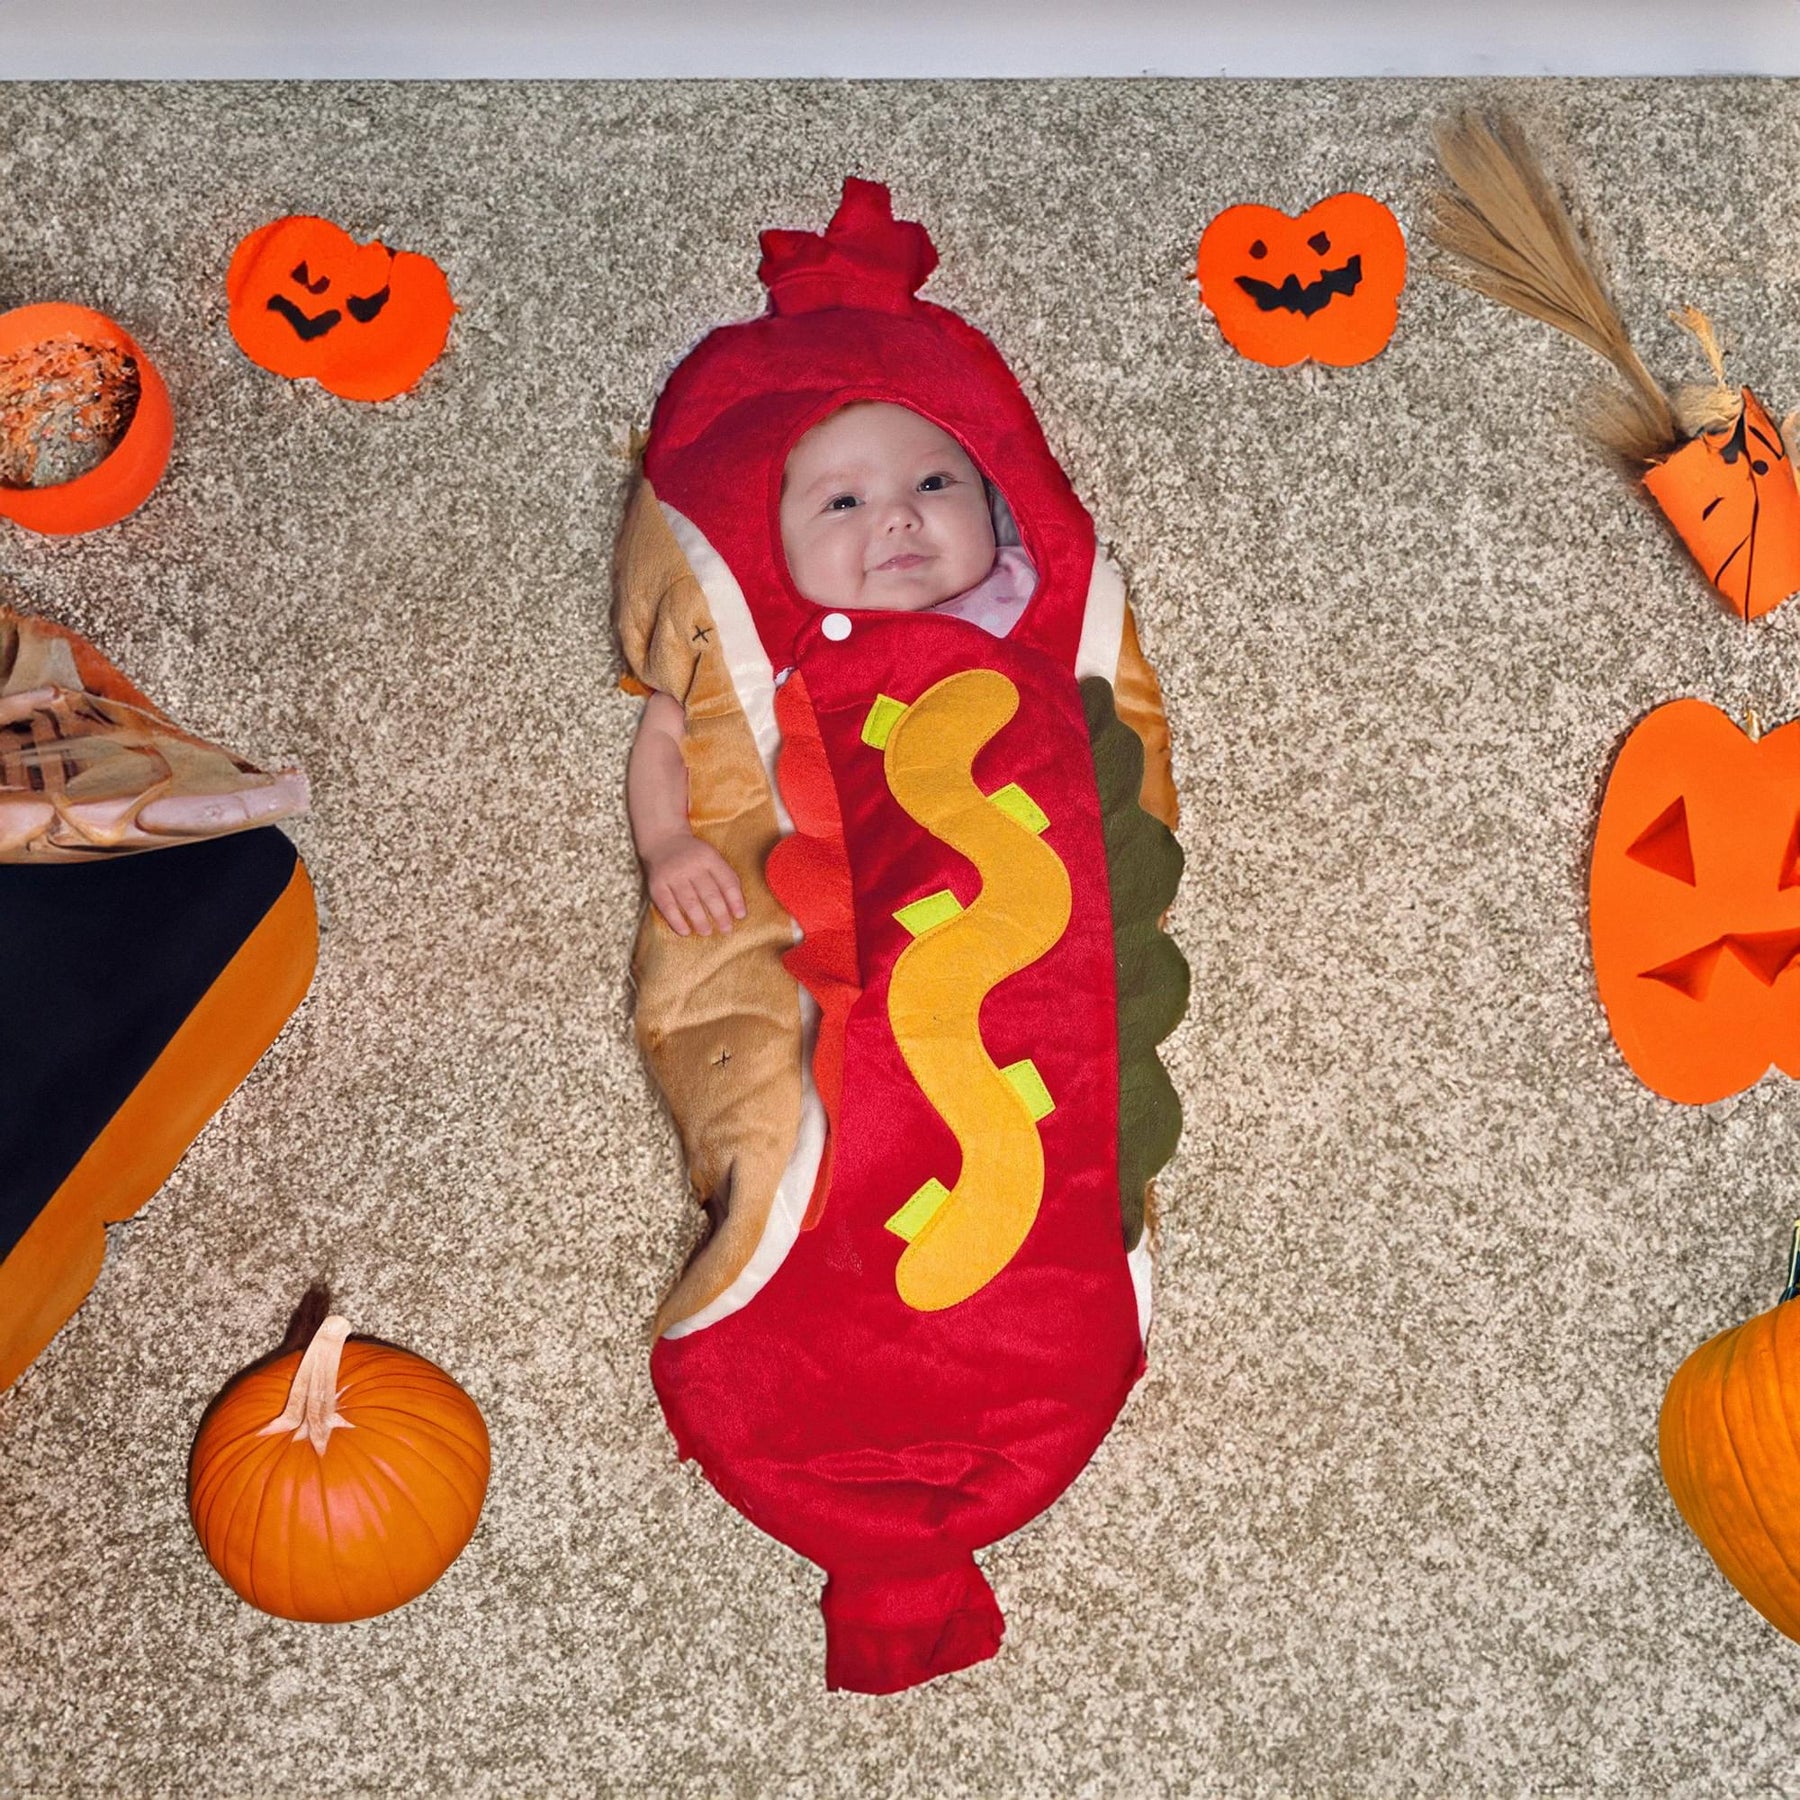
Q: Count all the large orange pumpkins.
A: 3